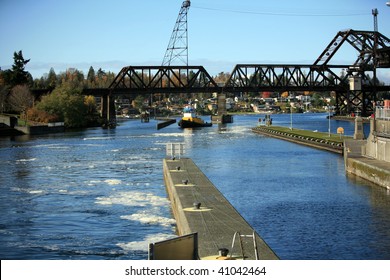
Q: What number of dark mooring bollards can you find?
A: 5